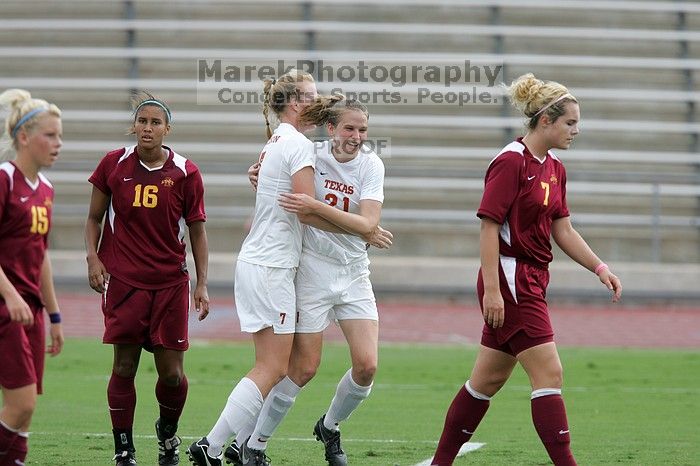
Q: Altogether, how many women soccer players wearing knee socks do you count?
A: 5